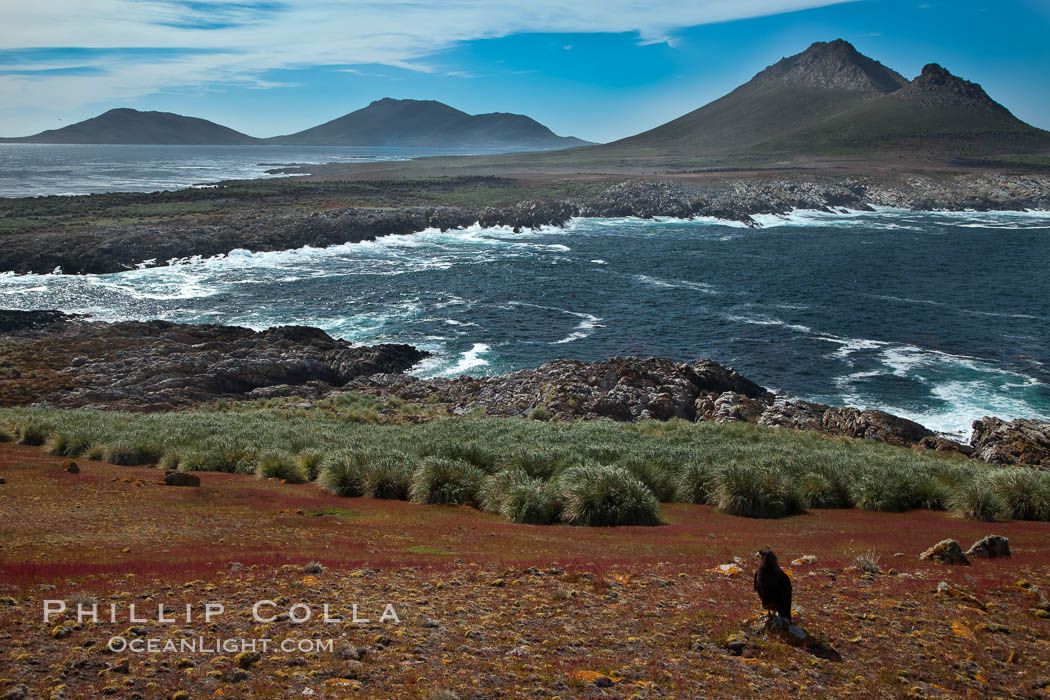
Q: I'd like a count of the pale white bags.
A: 0